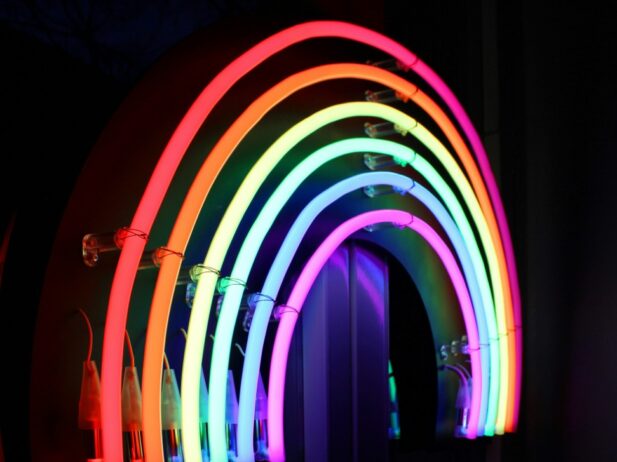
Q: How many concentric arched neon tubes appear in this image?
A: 6